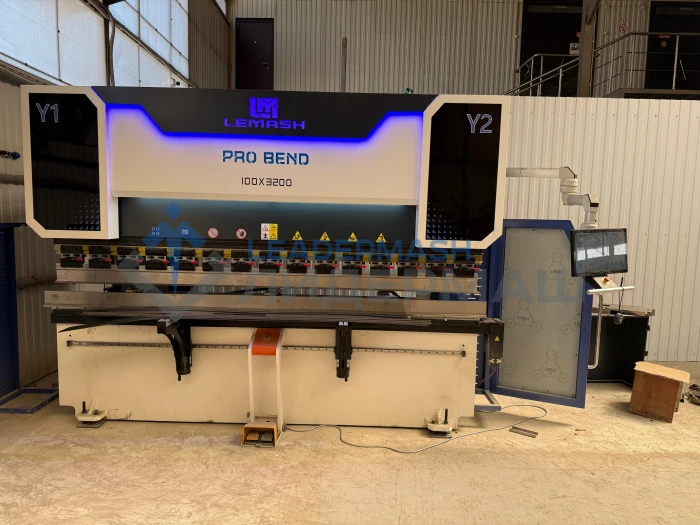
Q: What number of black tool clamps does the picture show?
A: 15